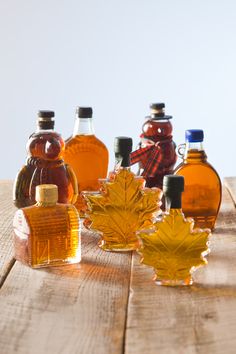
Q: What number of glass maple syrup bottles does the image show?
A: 7